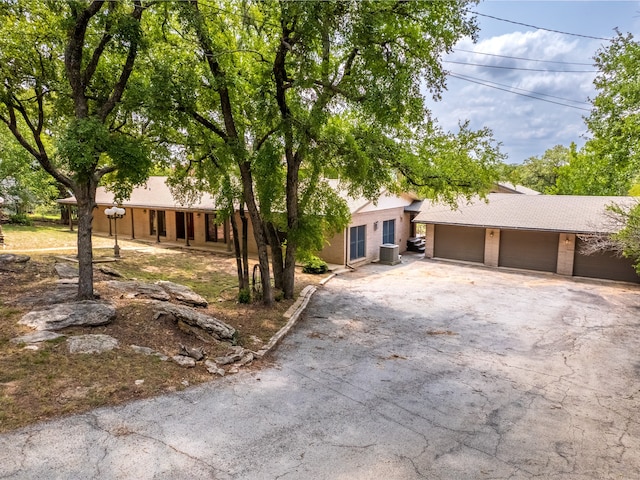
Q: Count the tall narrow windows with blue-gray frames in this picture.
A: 2